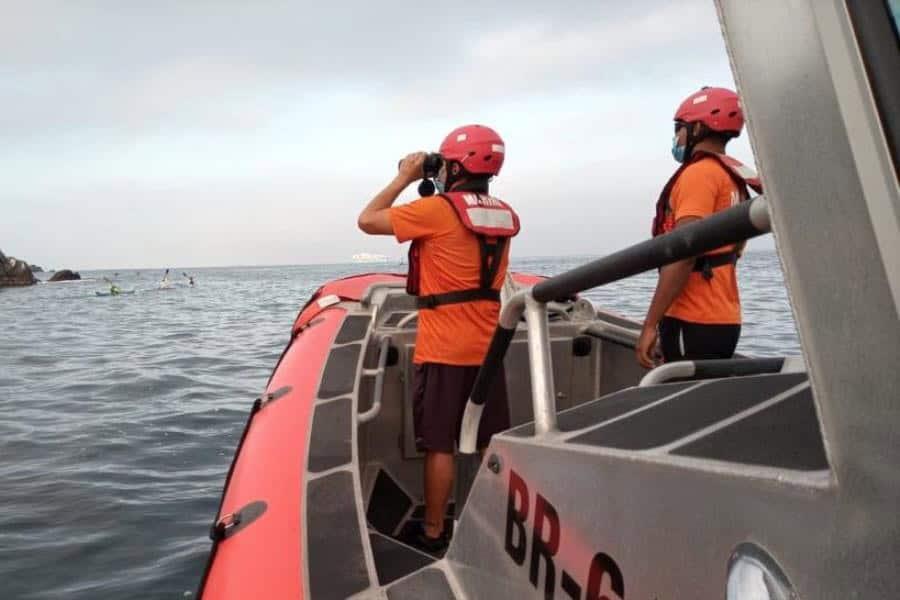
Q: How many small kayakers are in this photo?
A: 3